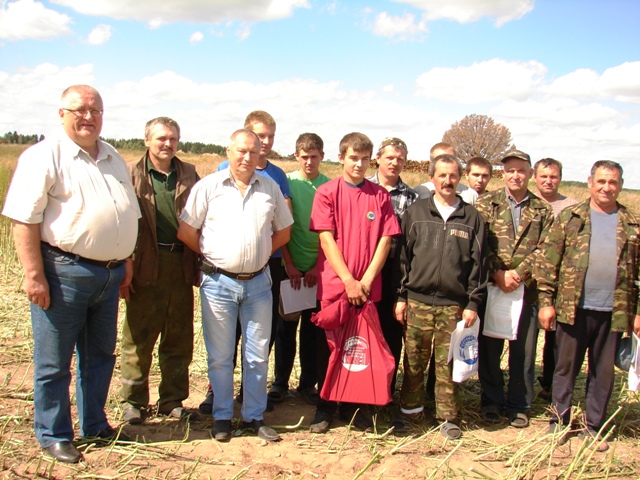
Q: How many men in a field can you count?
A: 13